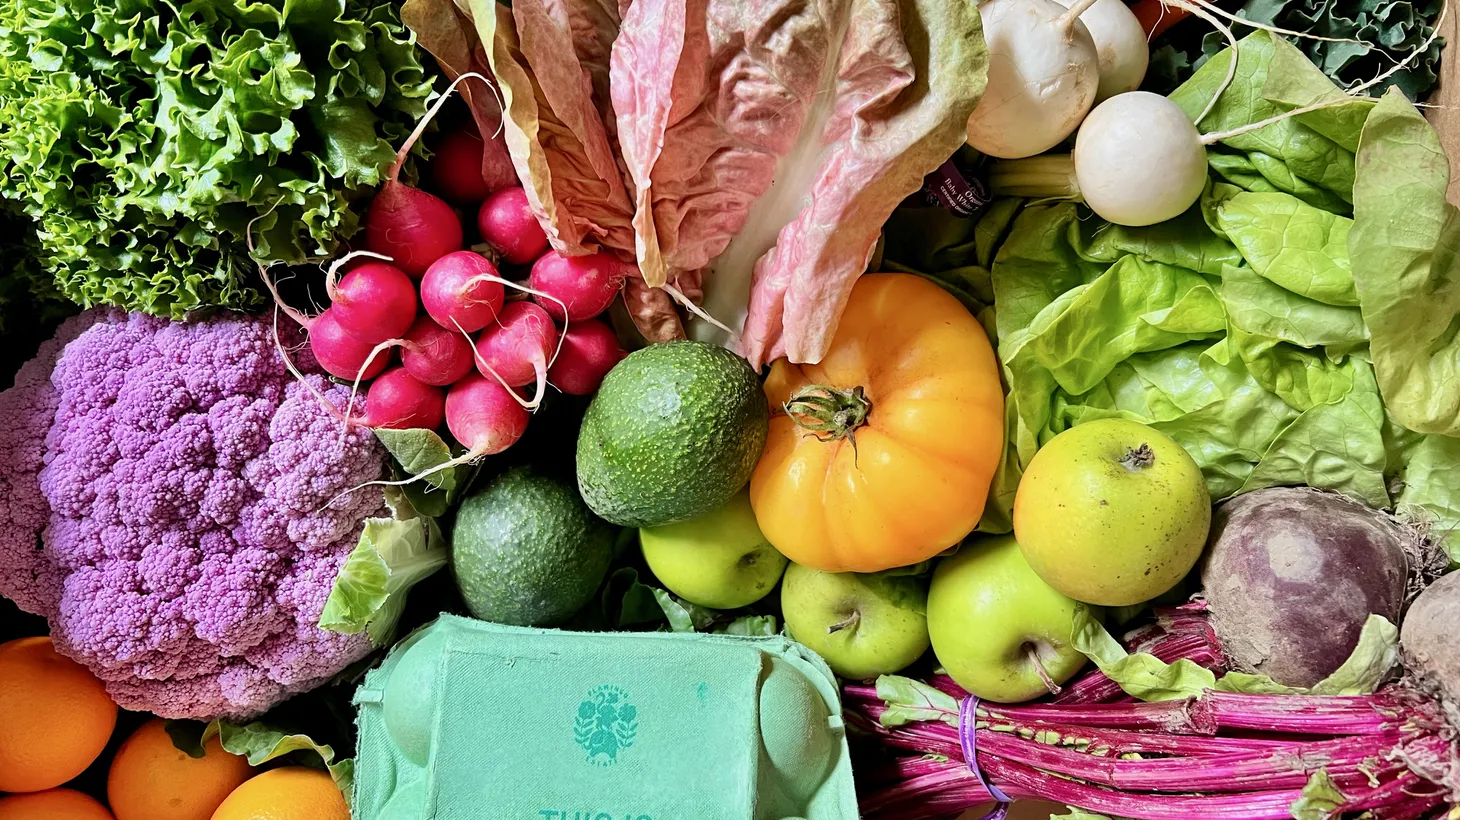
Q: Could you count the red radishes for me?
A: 12